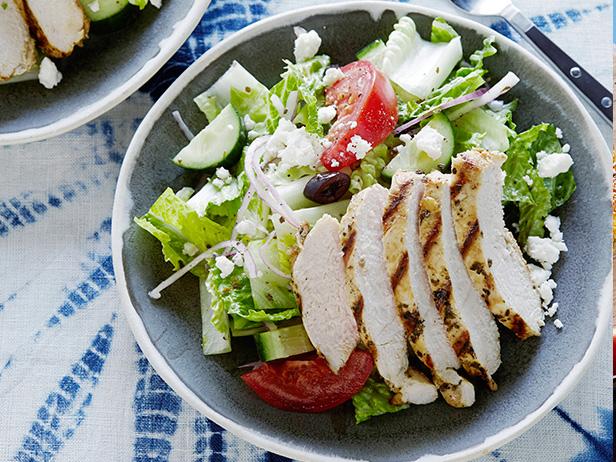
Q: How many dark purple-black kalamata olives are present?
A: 1